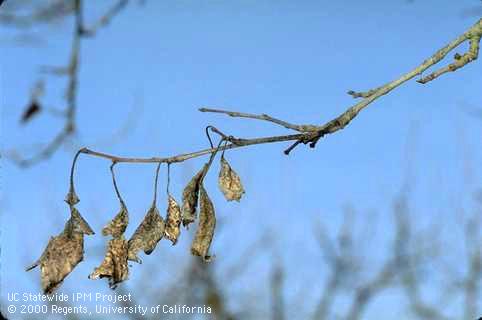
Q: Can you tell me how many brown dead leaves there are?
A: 7